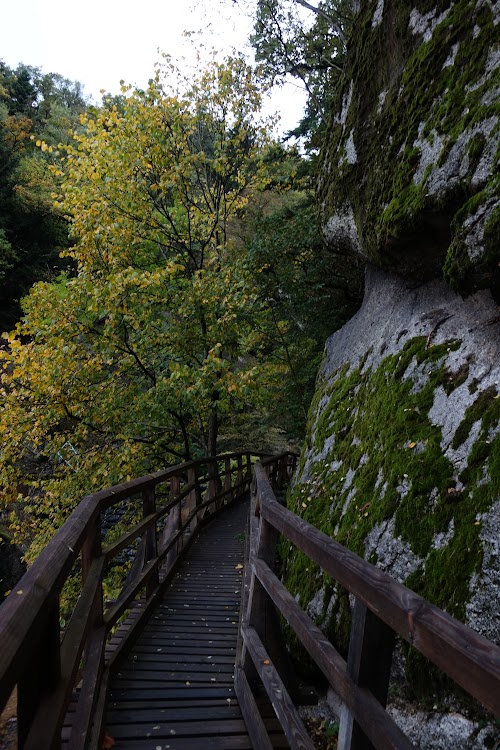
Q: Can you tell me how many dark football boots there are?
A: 0